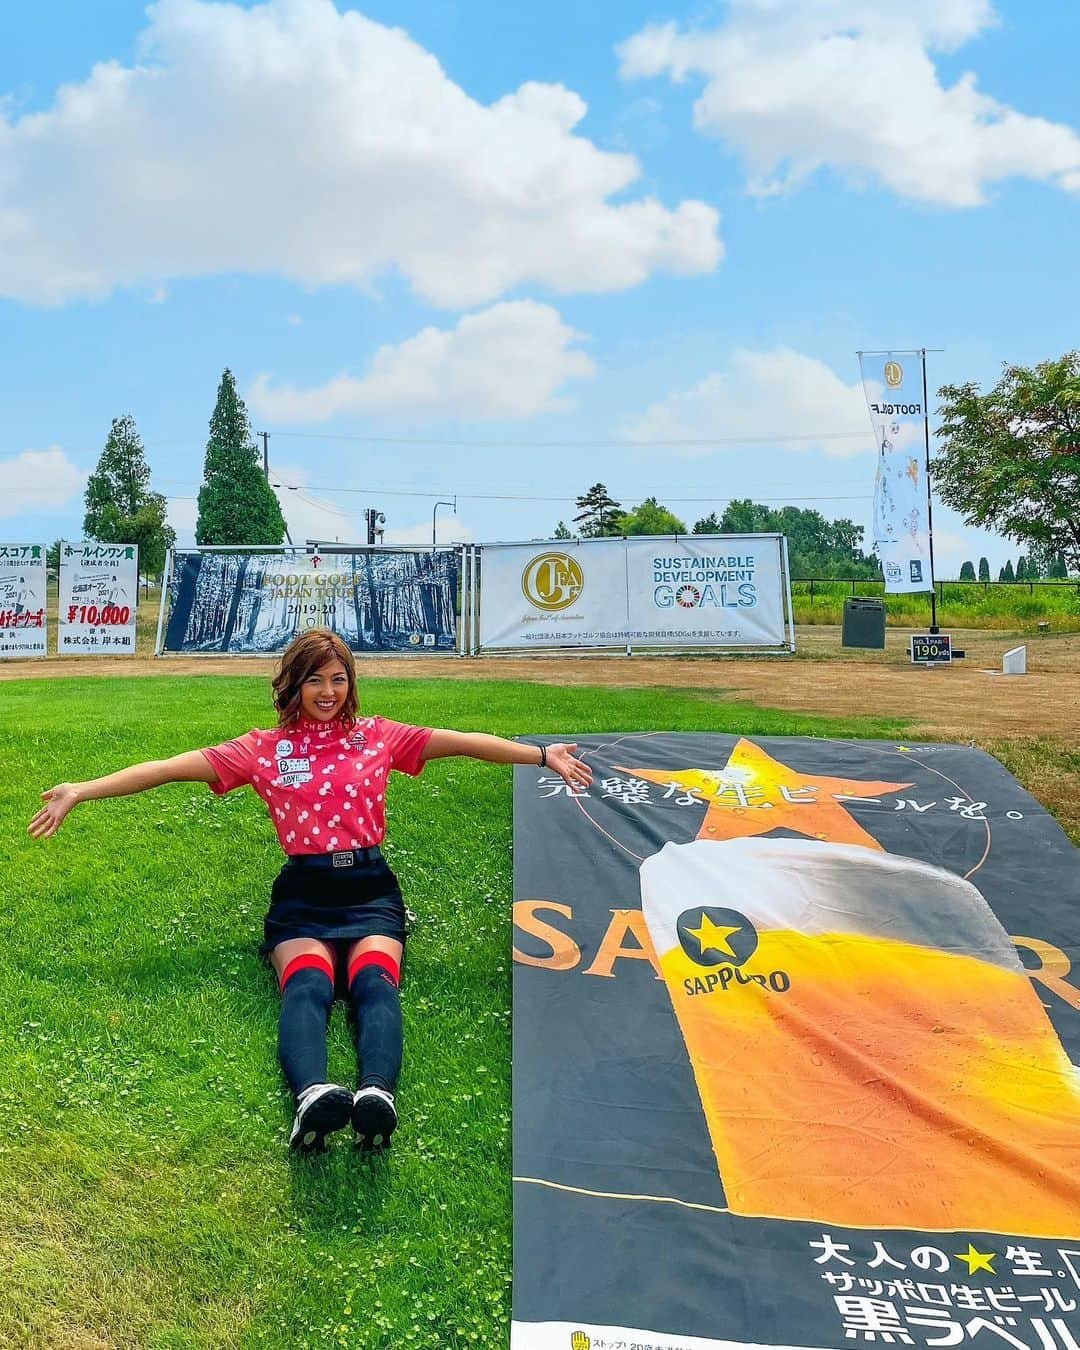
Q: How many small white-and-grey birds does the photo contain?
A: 0